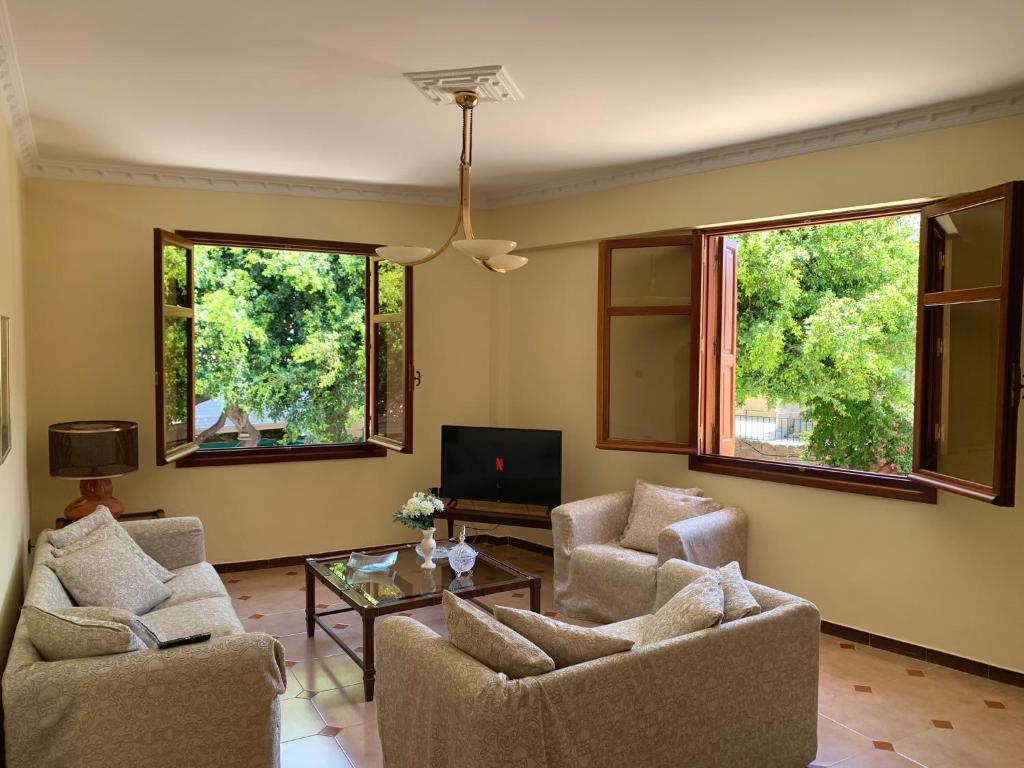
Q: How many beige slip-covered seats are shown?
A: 3